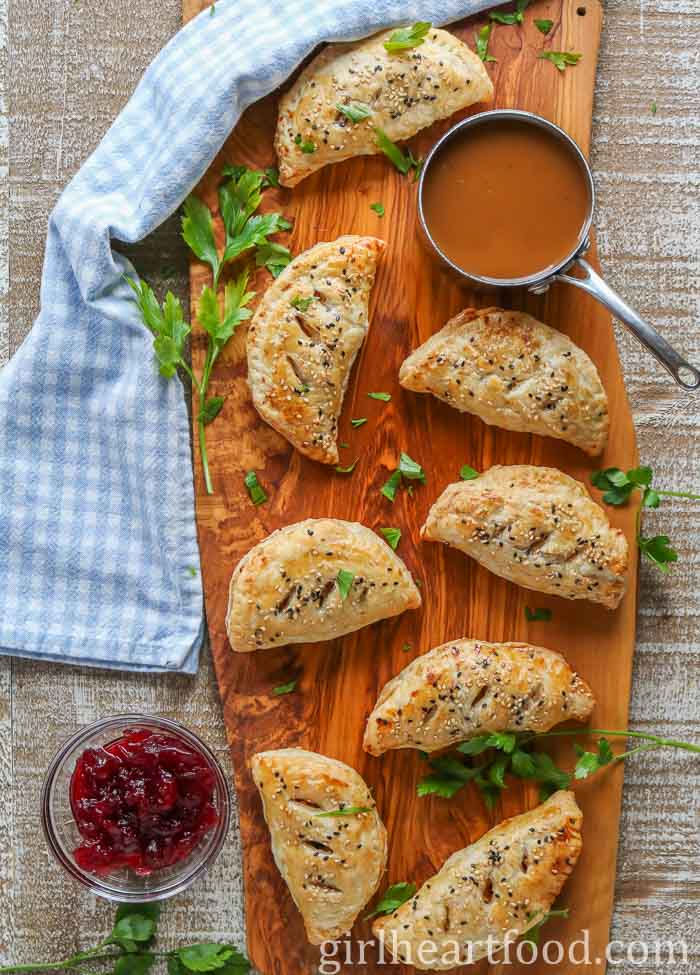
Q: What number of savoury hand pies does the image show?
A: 8